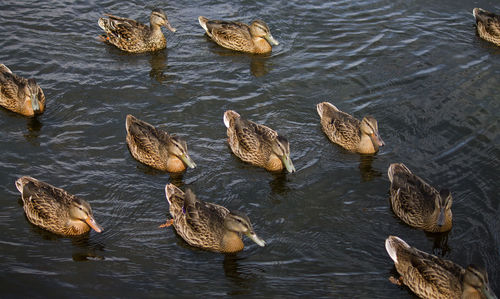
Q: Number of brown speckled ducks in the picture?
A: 11